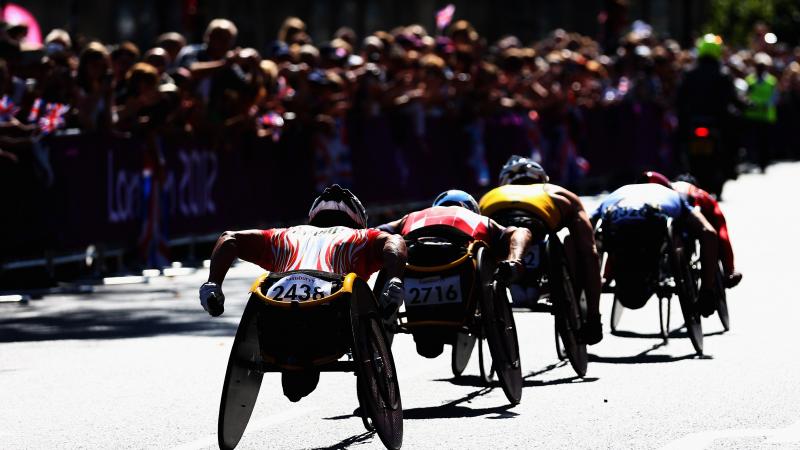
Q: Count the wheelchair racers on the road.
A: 5